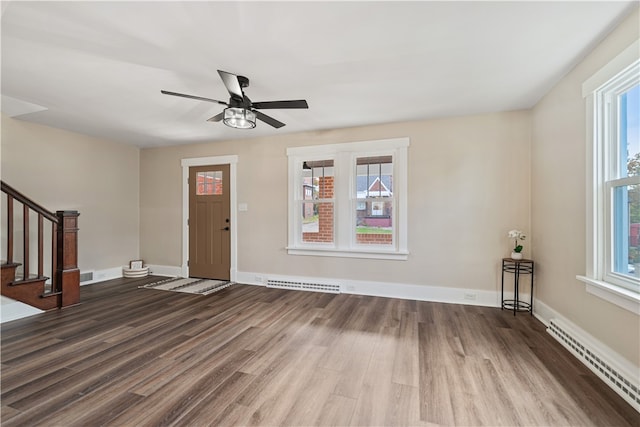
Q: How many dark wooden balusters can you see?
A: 4